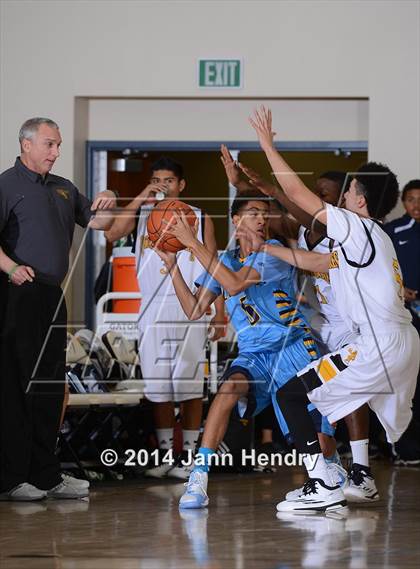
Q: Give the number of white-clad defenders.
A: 2